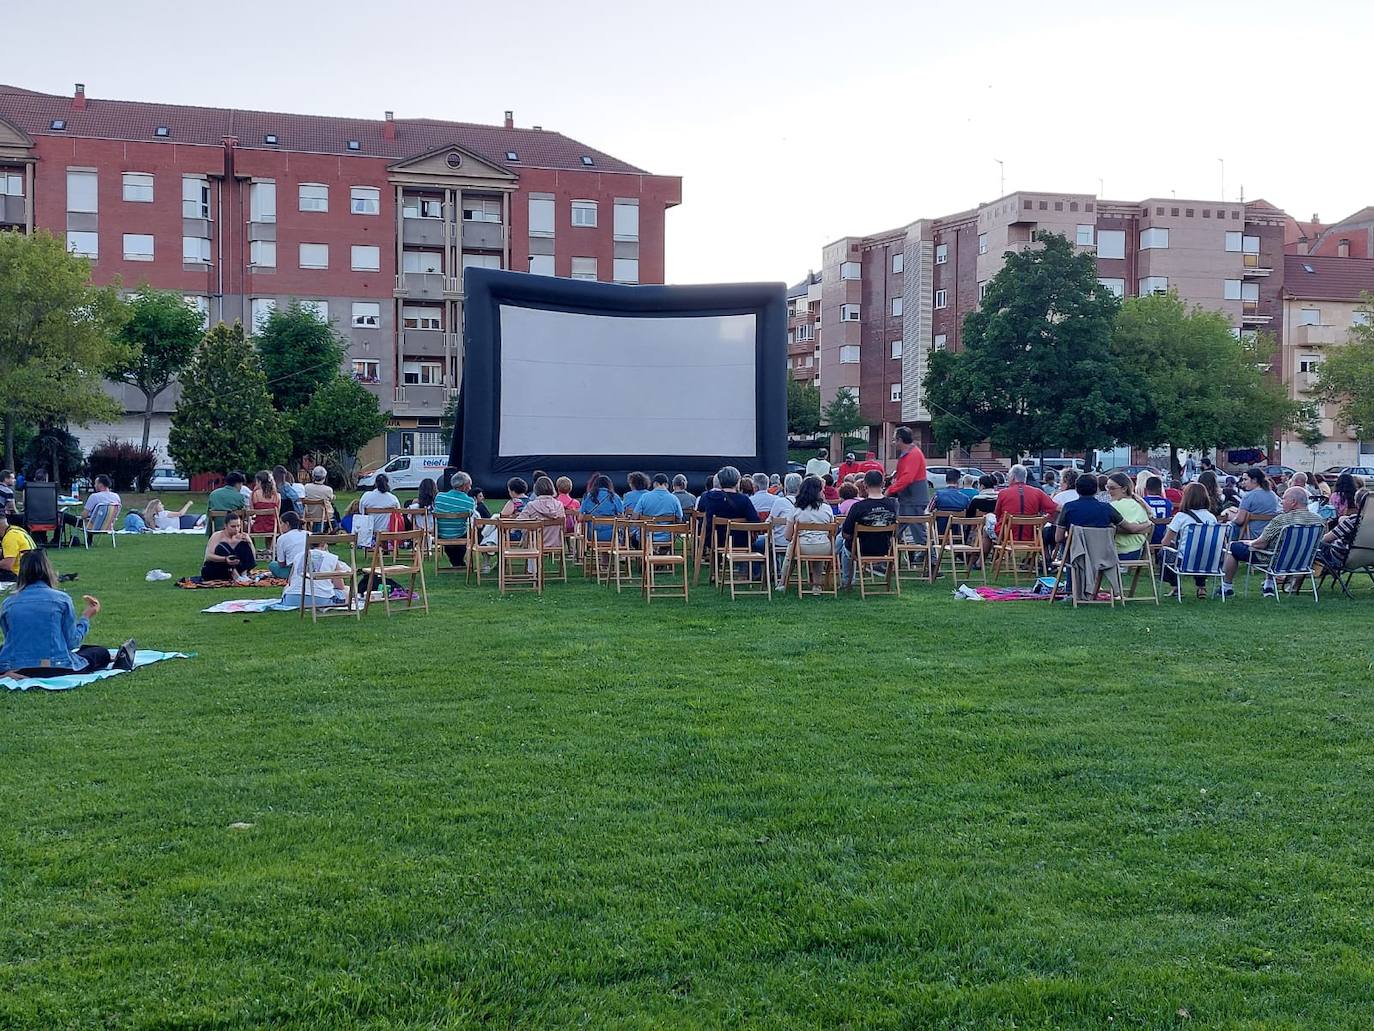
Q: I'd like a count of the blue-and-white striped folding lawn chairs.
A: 2